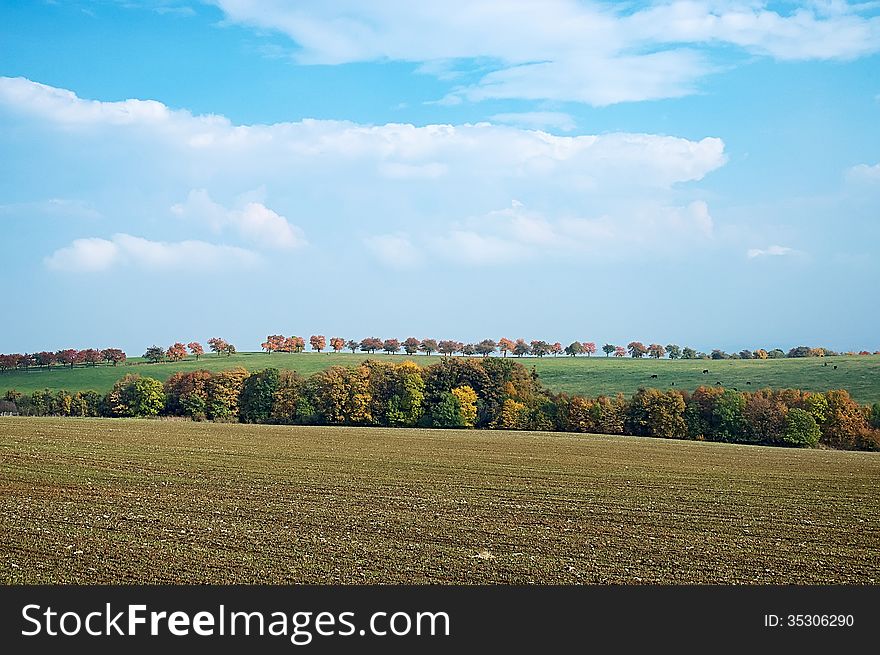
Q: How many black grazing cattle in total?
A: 8